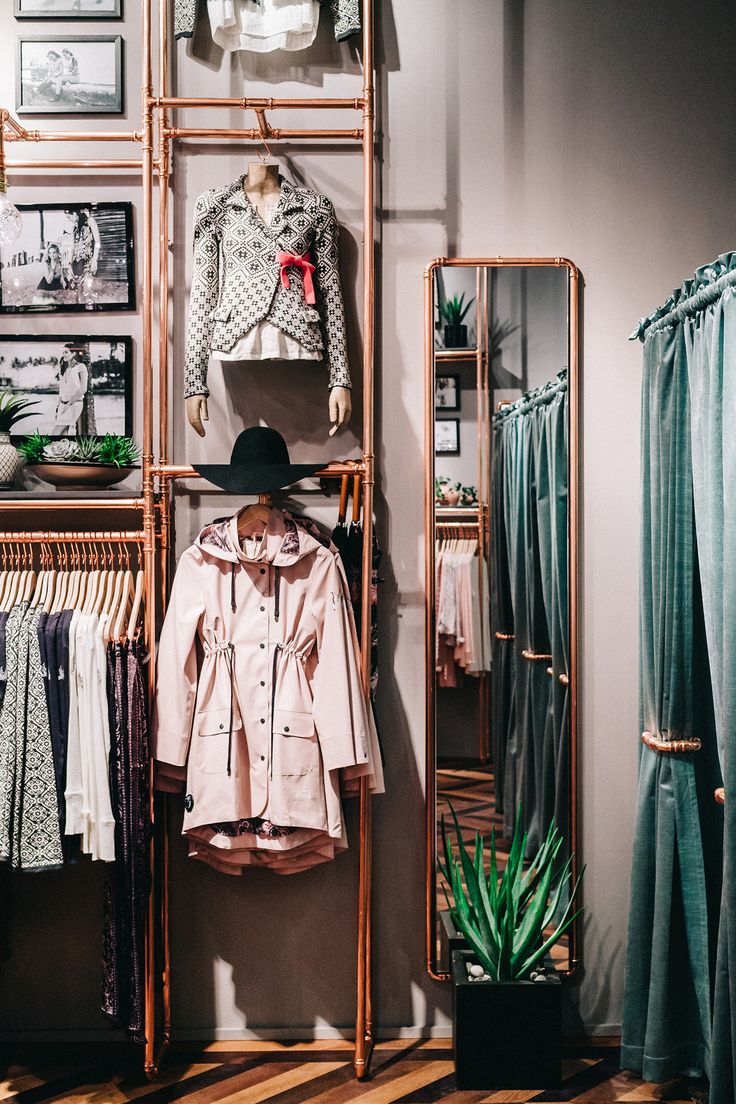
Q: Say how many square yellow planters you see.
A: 0